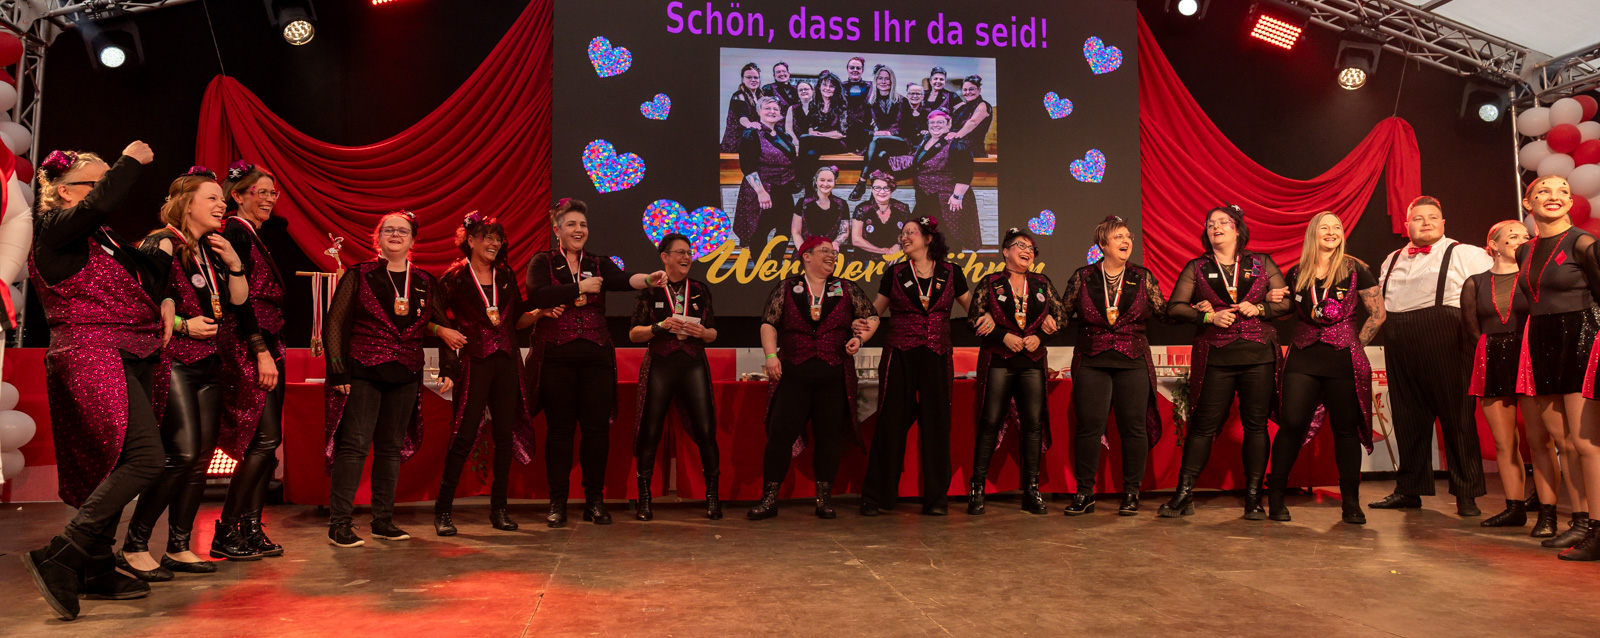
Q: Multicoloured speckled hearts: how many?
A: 10